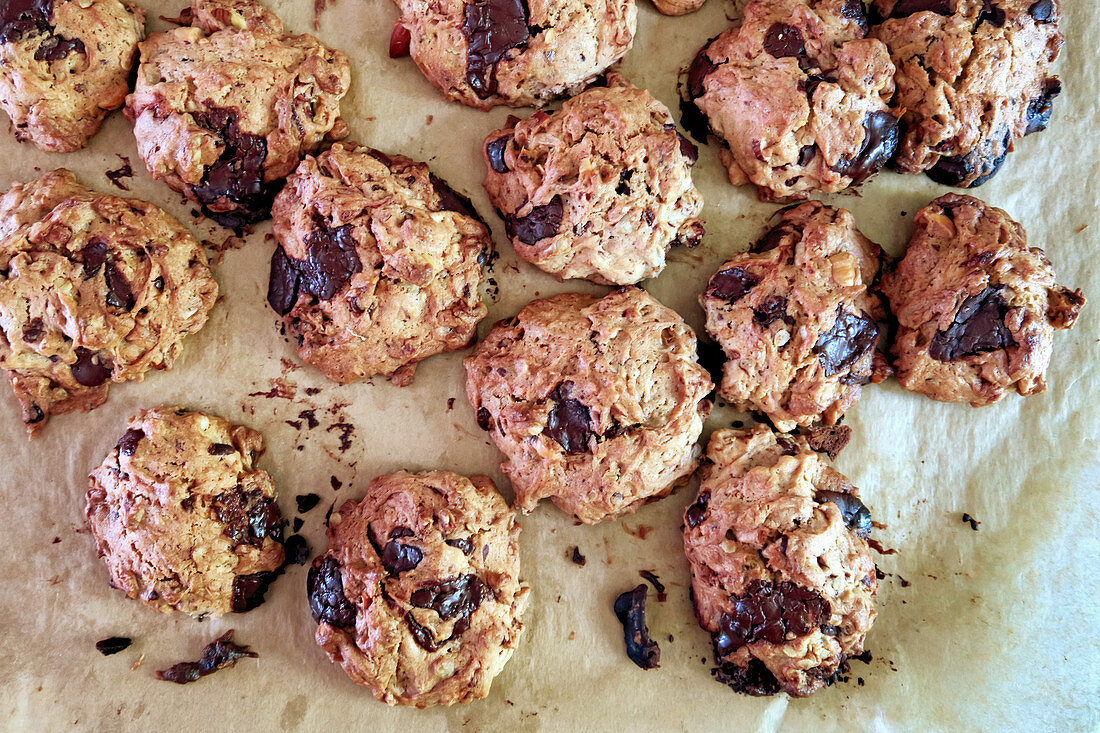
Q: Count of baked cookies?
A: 15